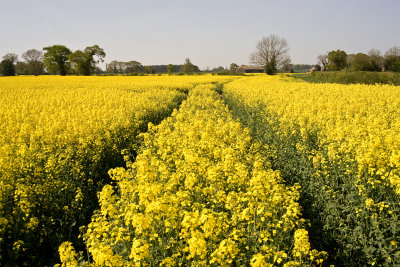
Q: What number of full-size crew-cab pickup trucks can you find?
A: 0